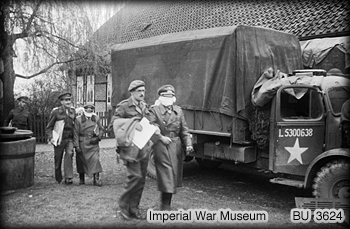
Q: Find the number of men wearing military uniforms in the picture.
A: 5